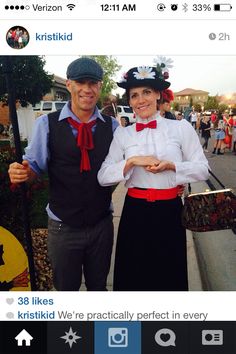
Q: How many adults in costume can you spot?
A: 2